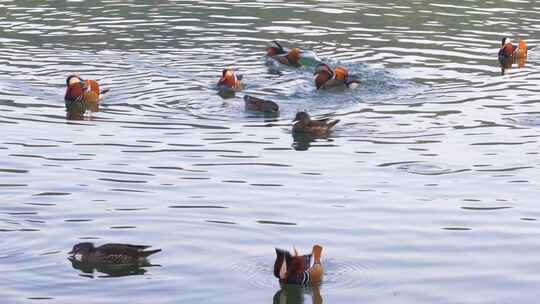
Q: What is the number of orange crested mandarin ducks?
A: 6